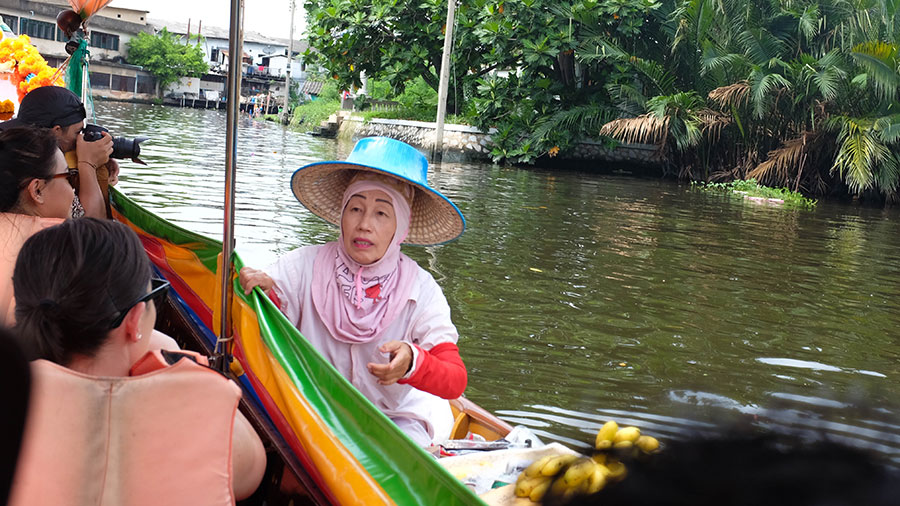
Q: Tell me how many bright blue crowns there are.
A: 1